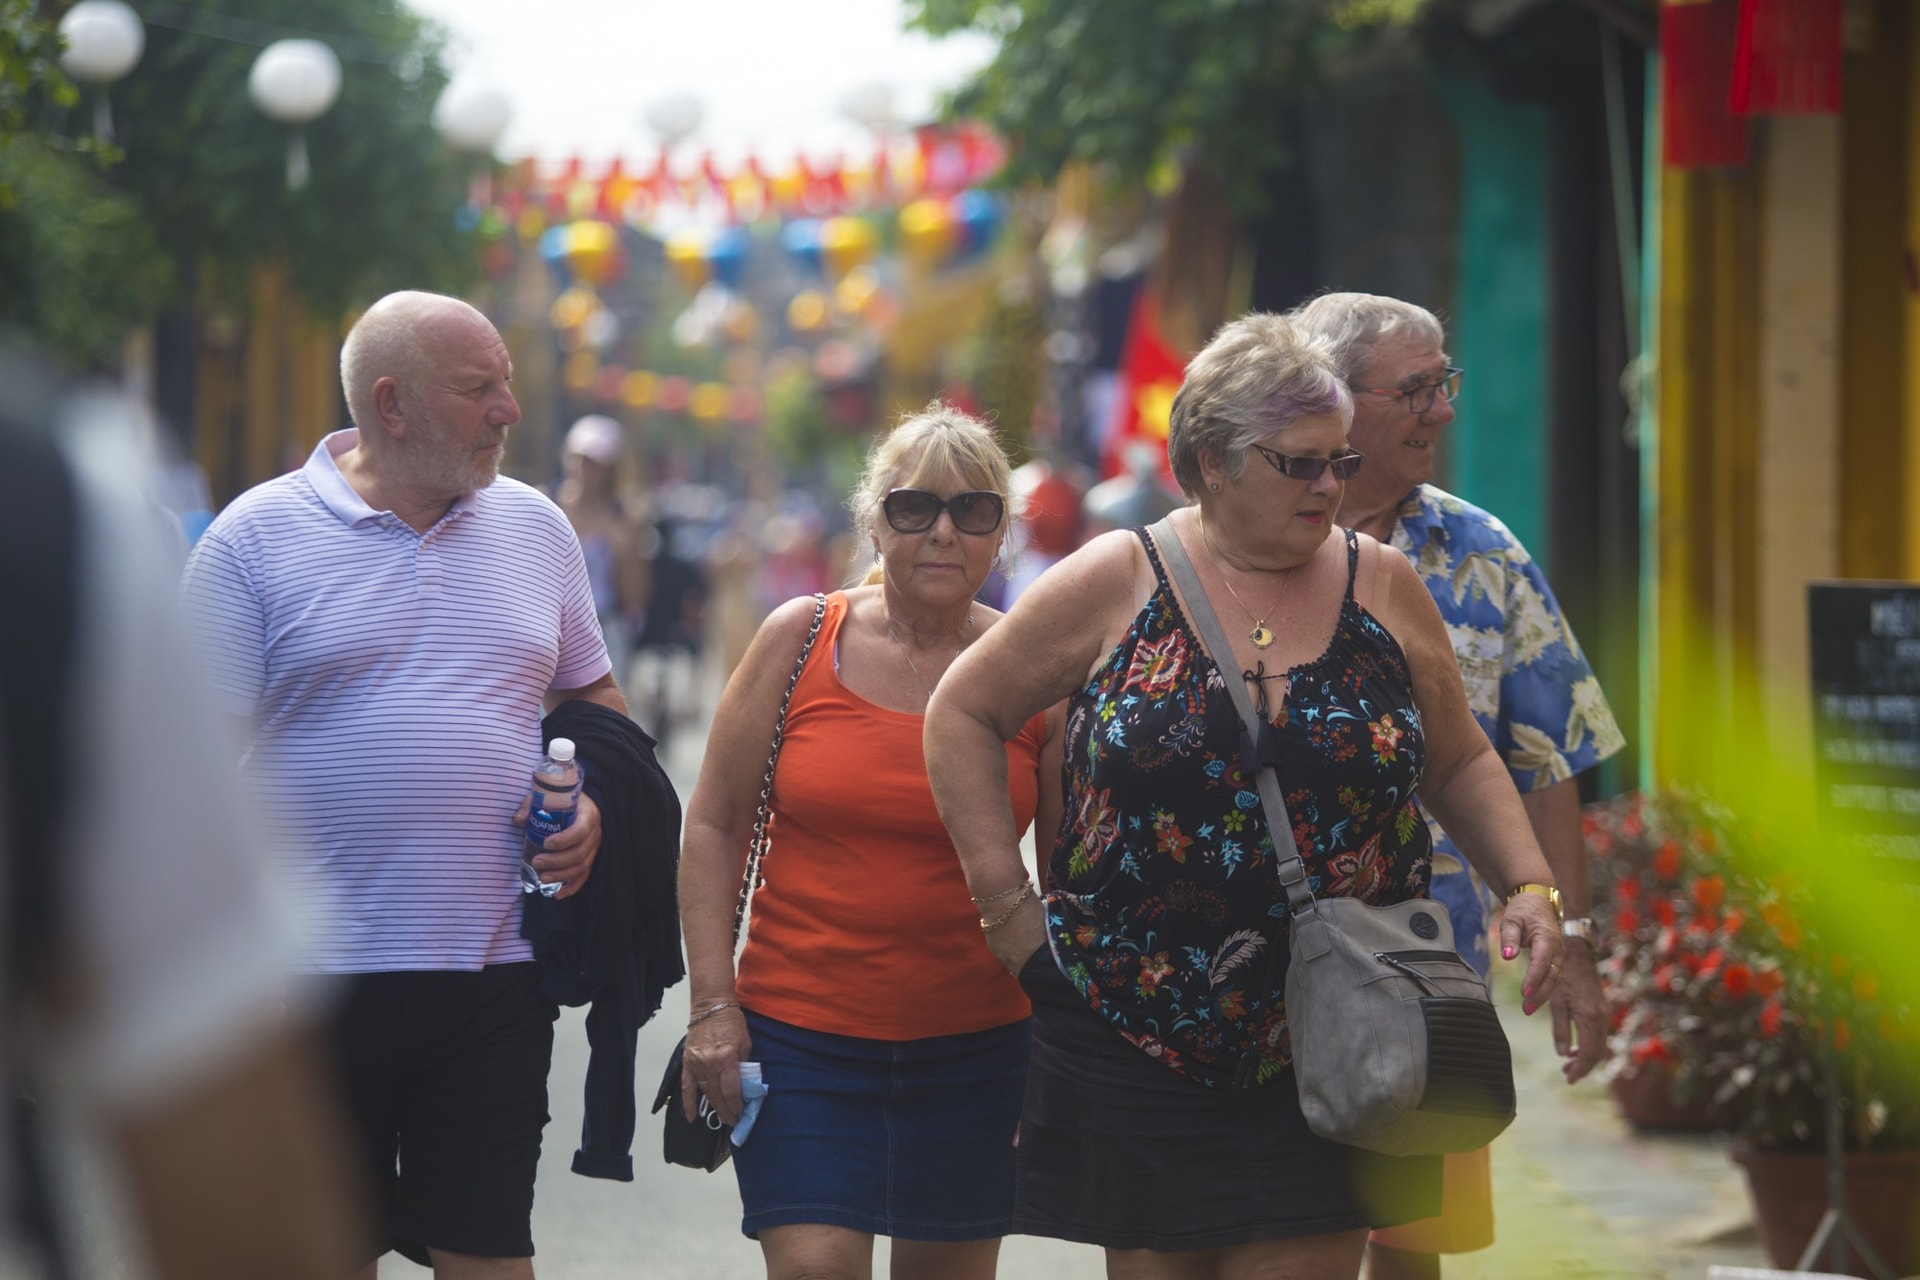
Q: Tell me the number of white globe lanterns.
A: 5